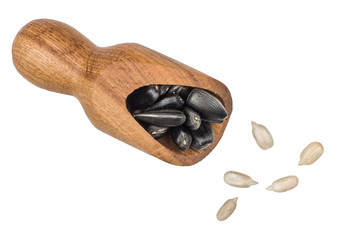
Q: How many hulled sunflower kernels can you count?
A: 5